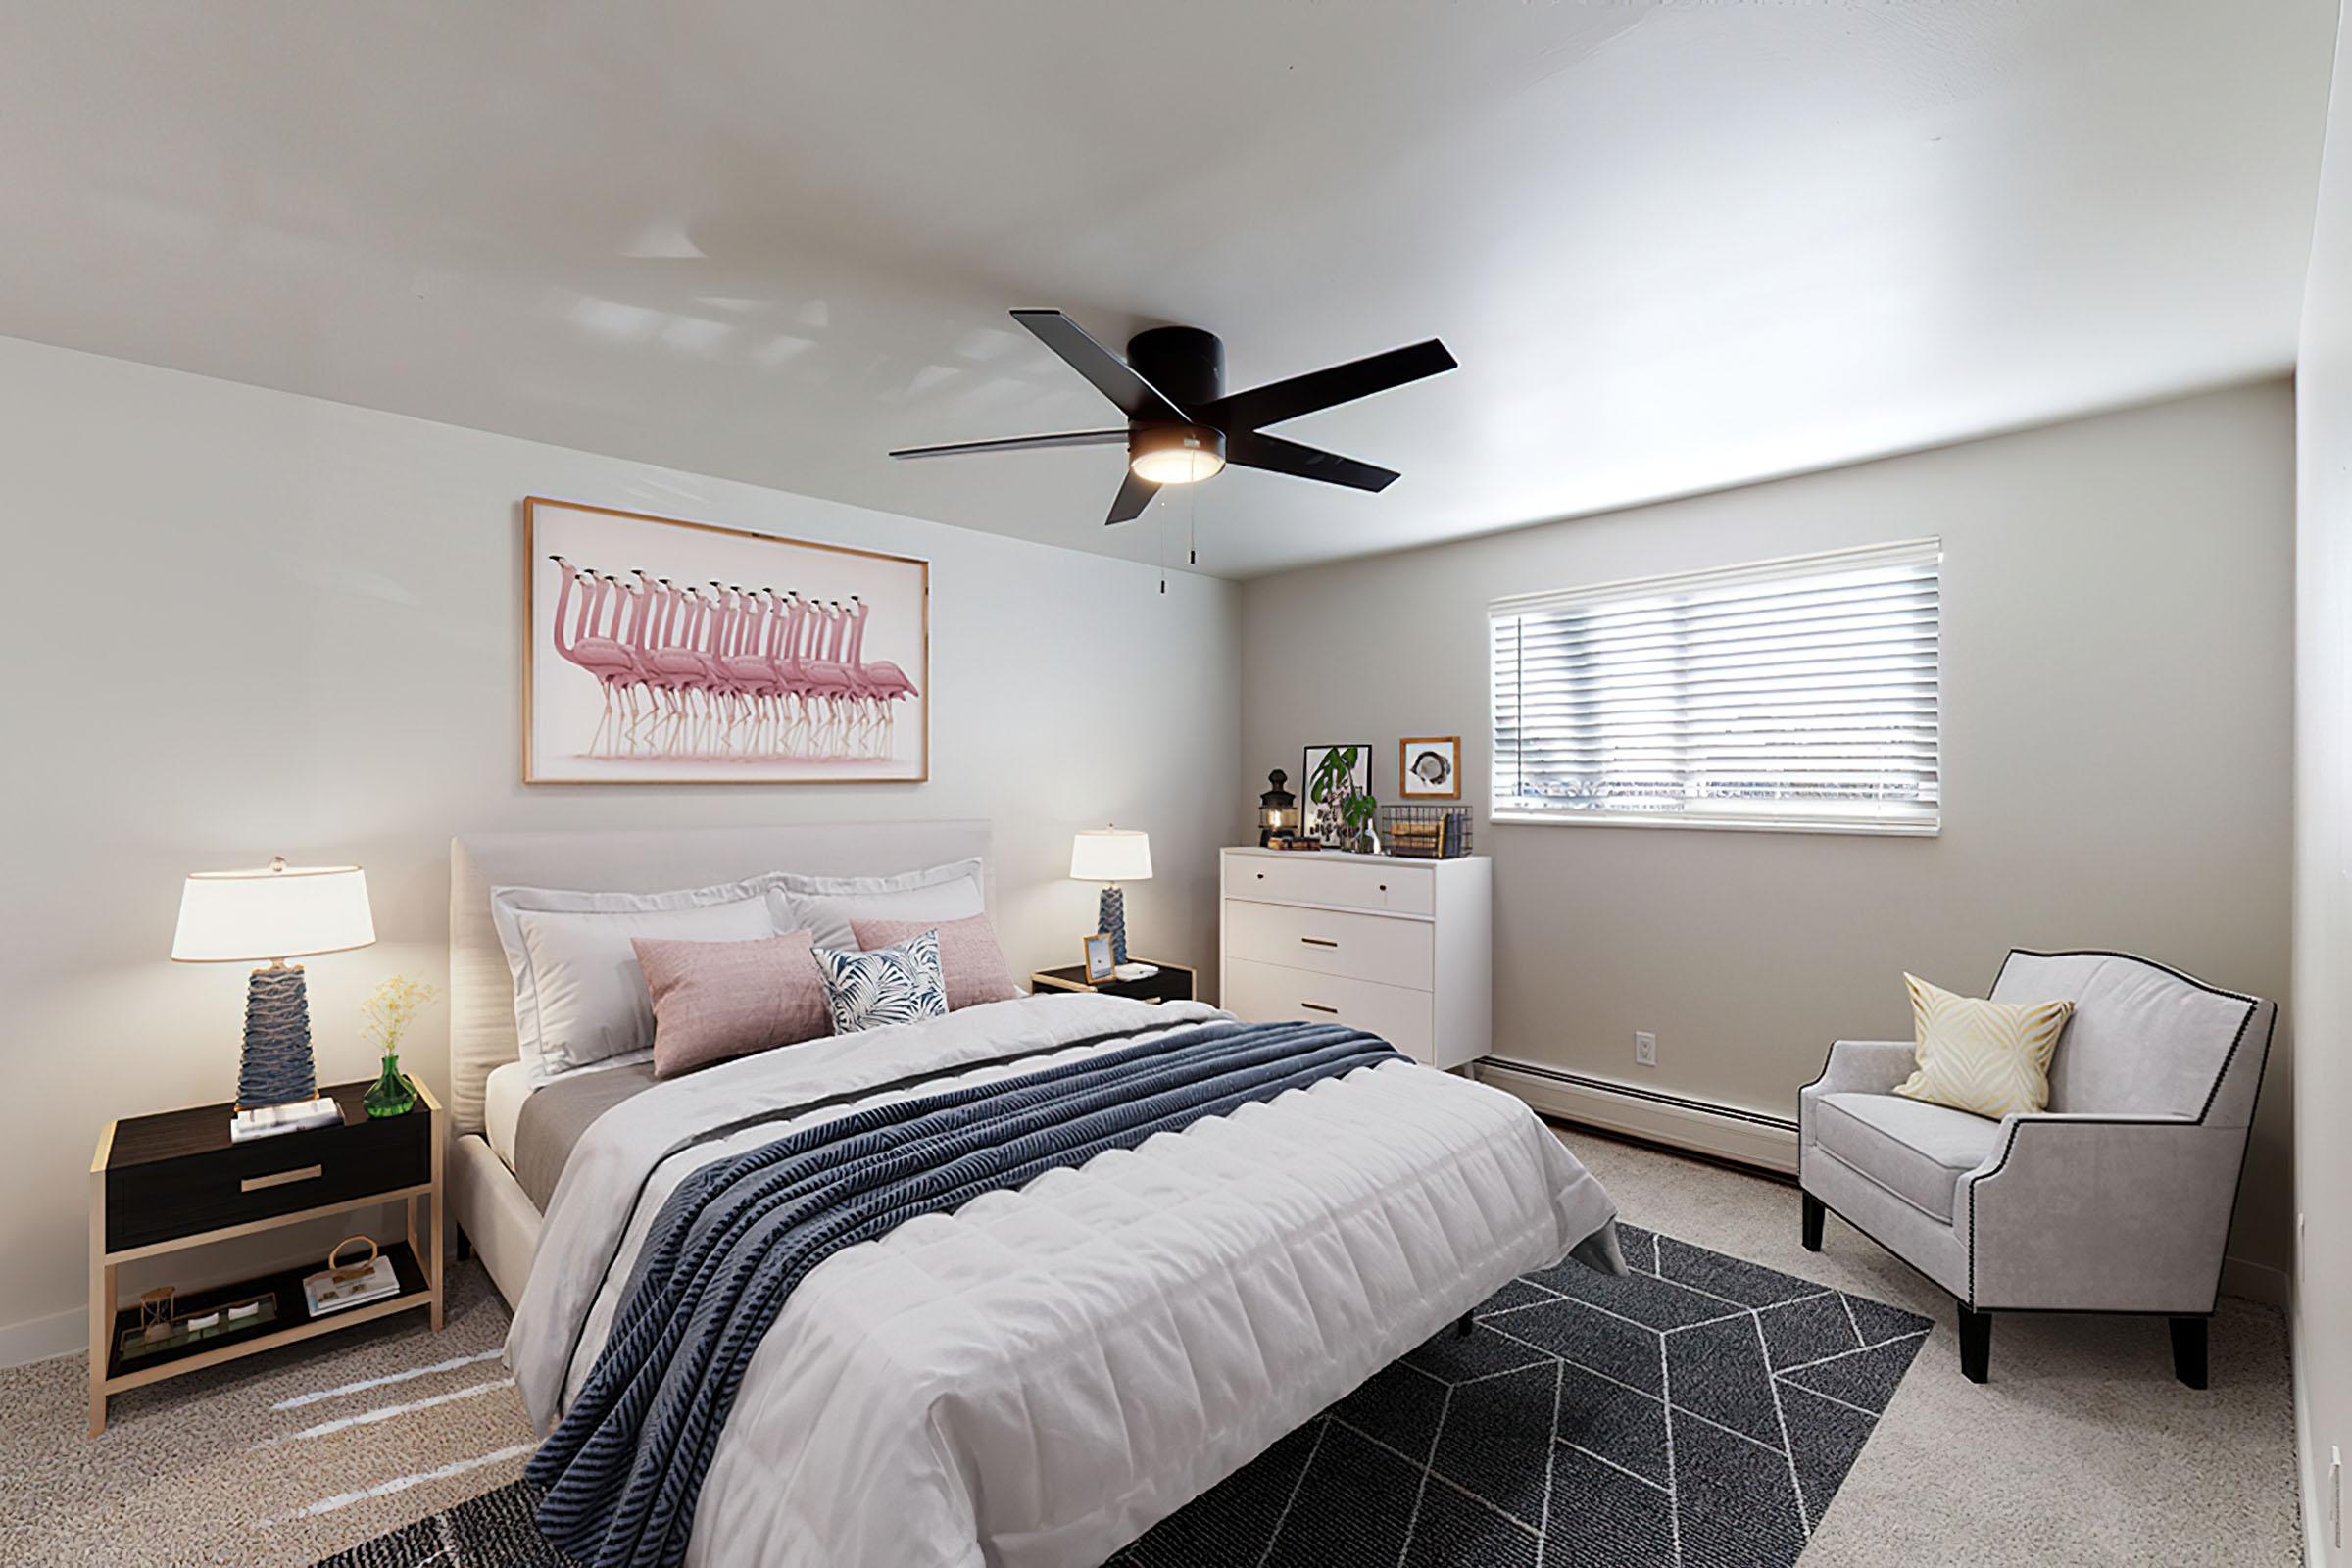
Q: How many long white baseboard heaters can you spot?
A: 1